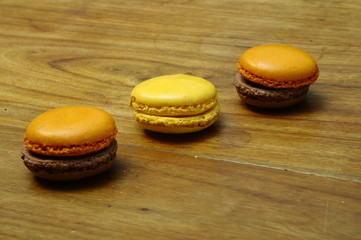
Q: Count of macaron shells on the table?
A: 6